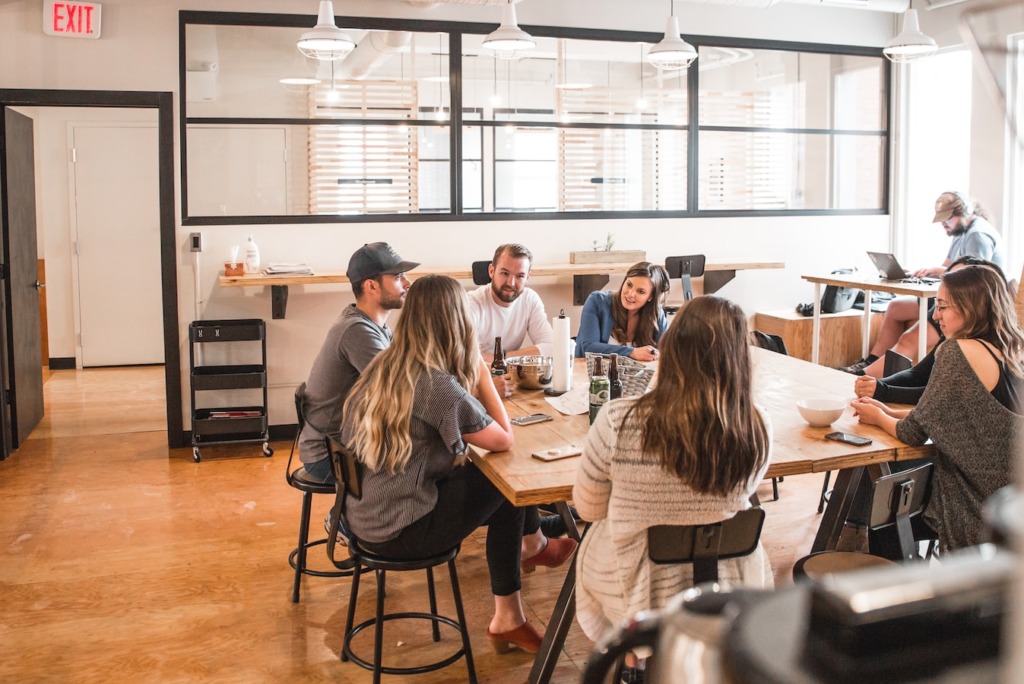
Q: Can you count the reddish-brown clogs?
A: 2